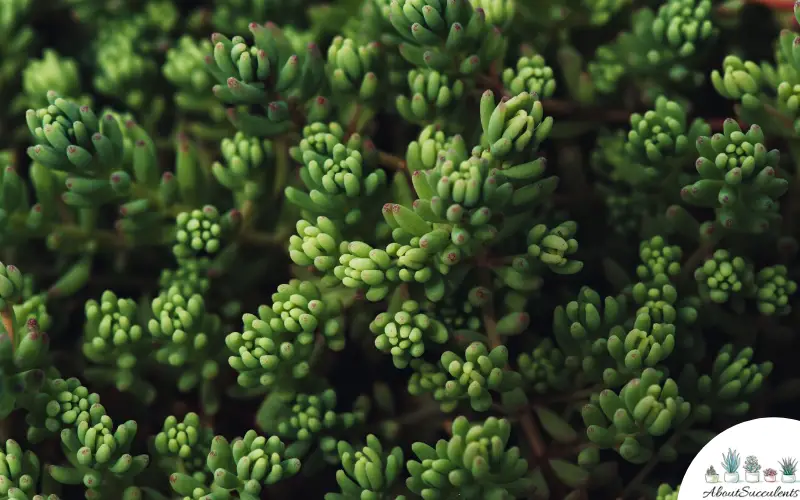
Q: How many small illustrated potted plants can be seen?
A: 5